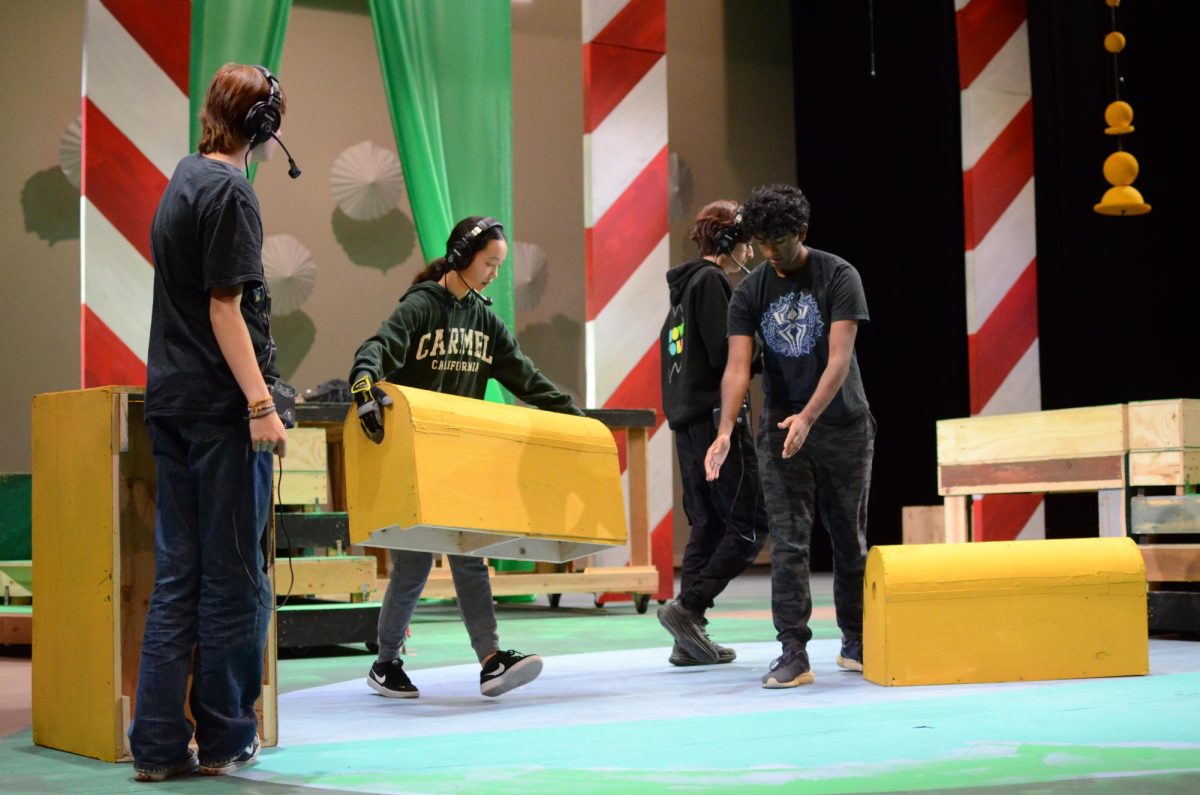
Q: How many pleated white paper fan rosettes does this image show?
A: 5